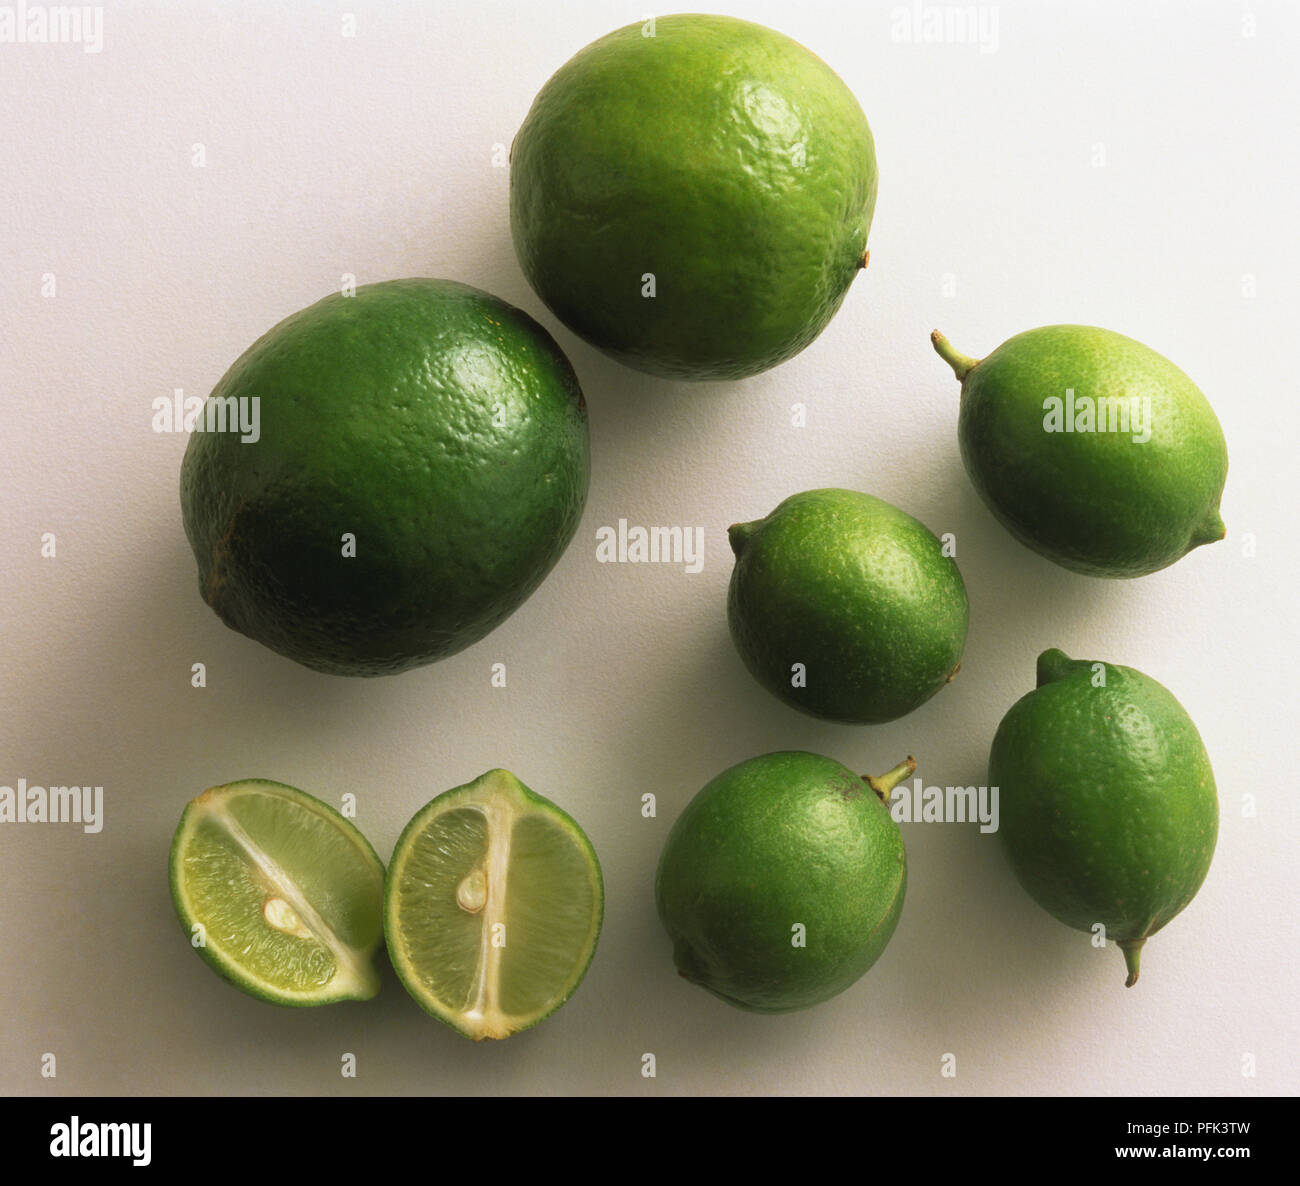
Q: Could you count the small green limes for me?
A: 4